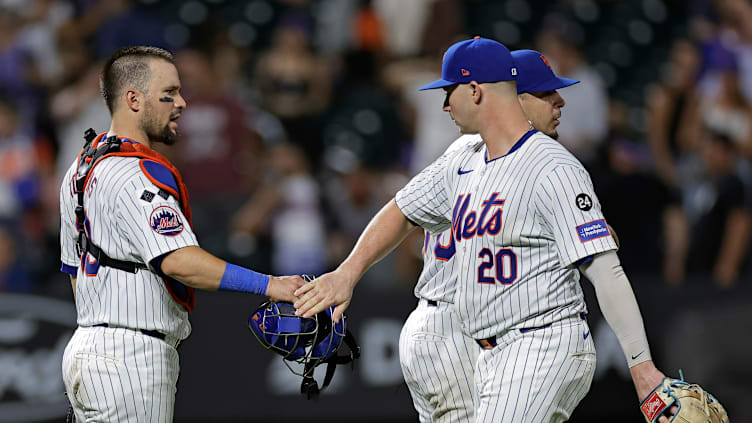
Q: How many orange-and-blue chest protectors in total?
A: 1